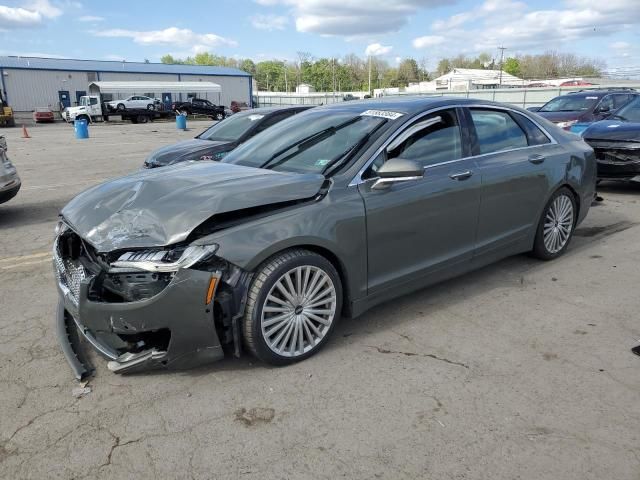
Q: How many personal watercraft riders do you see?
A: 0